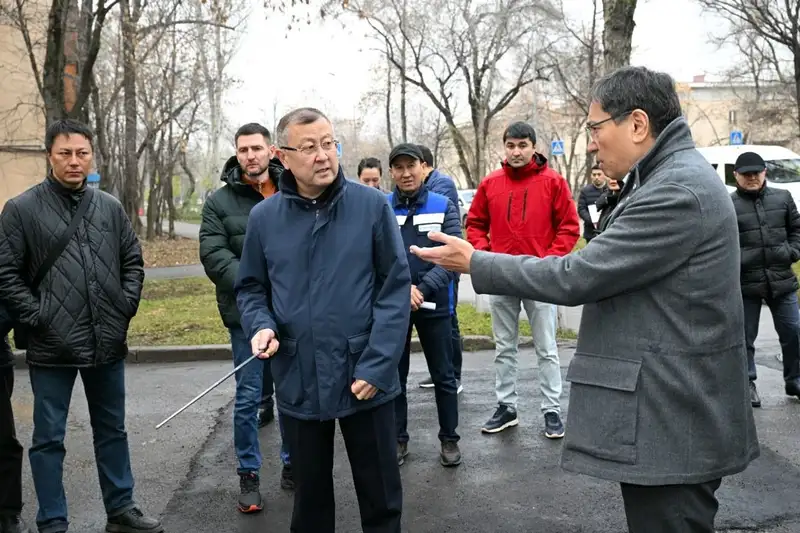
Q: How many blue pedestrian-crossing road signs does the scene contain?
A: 2